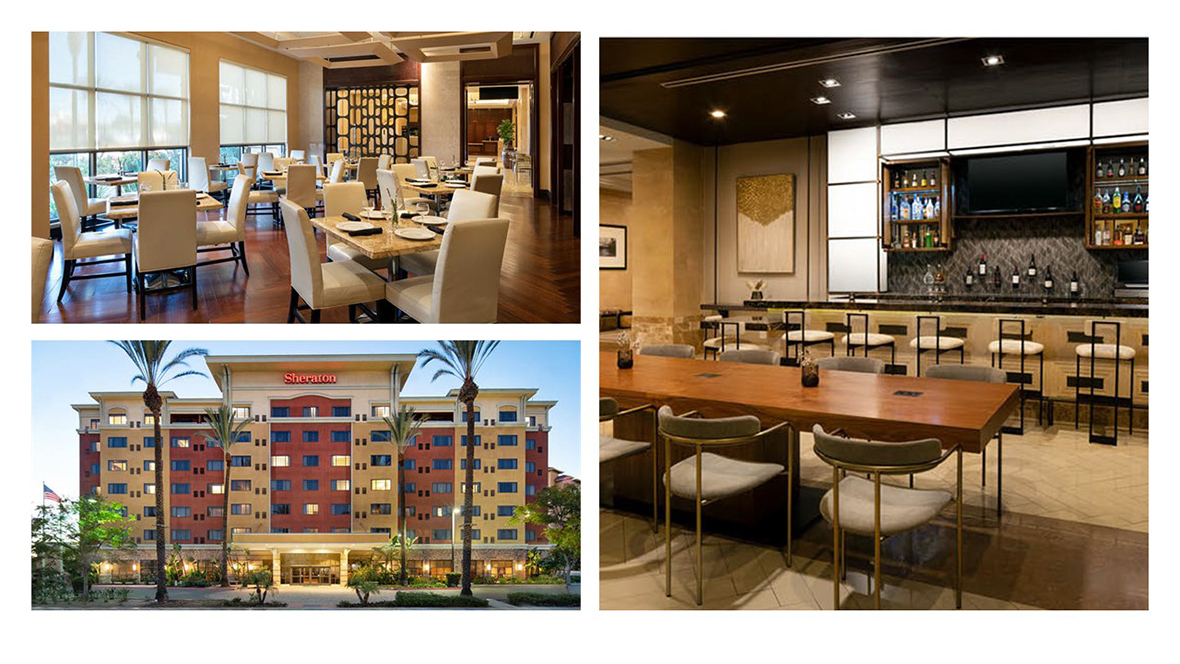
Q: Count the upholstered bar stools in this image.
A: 7